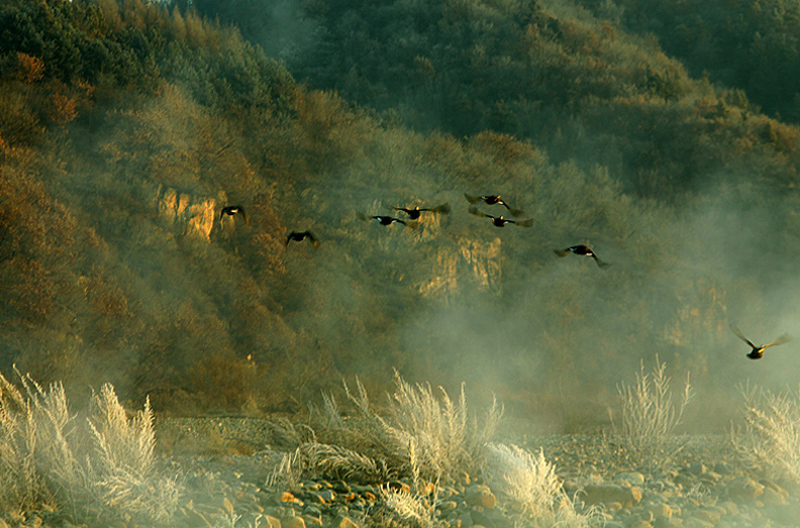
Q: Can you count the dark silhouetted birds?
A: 8